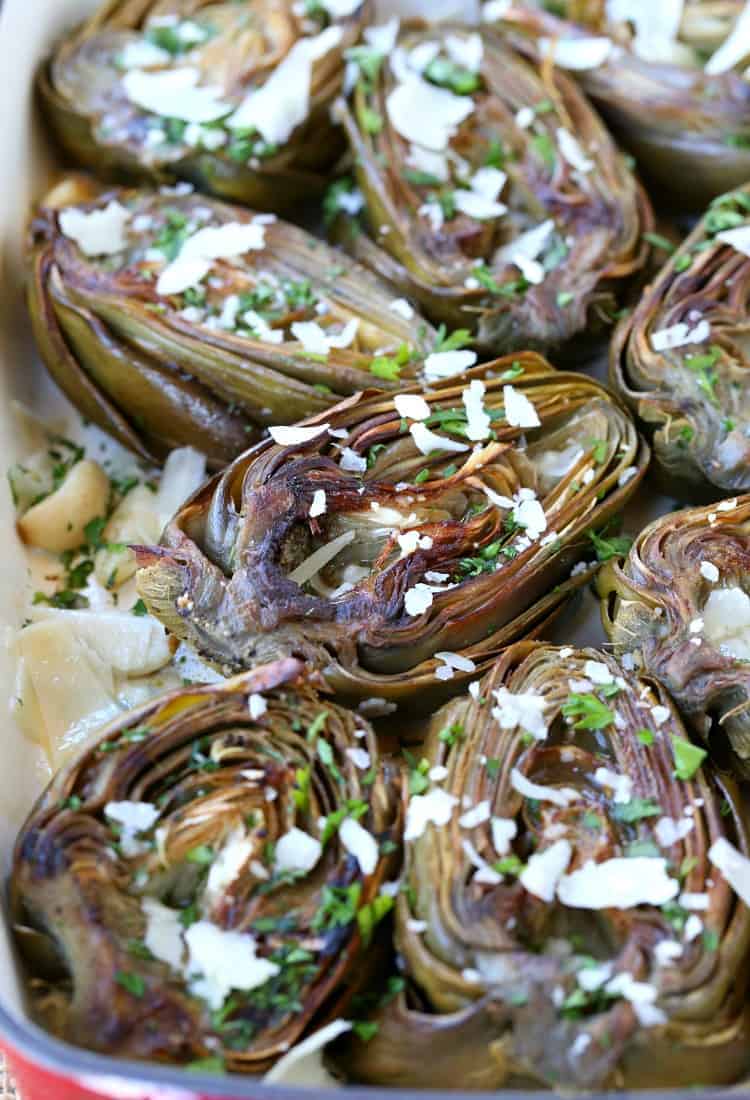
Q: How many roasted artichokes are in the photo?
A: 9